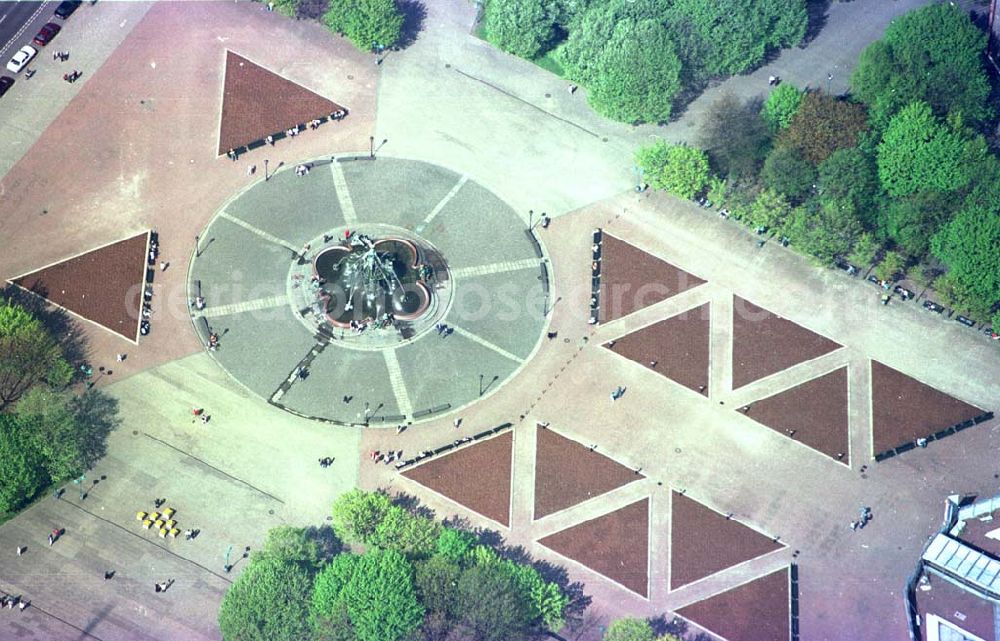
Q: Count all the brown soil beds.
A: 12